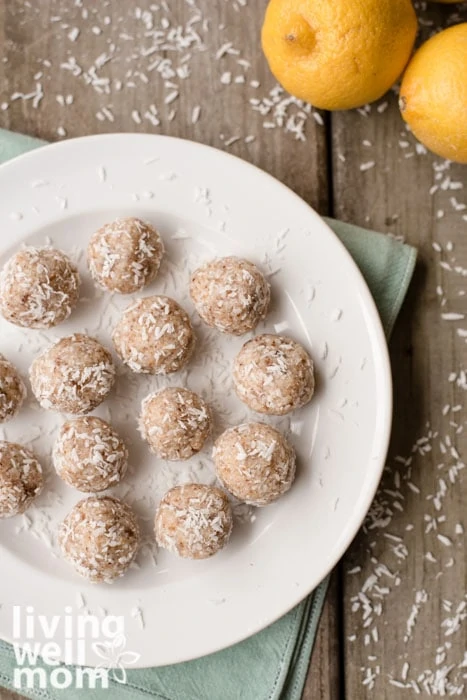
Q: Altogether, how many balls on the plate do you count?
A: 13